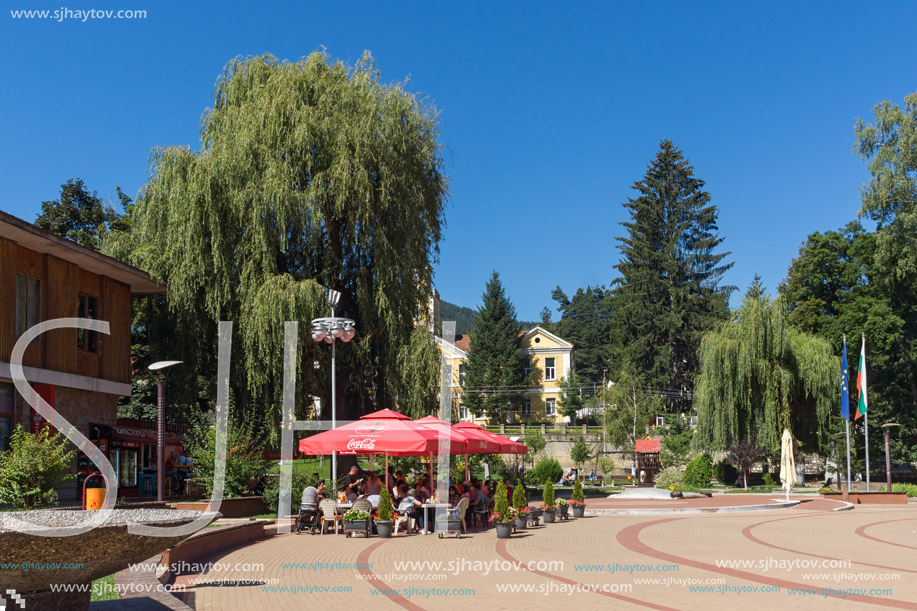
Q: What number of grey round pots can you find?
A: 5